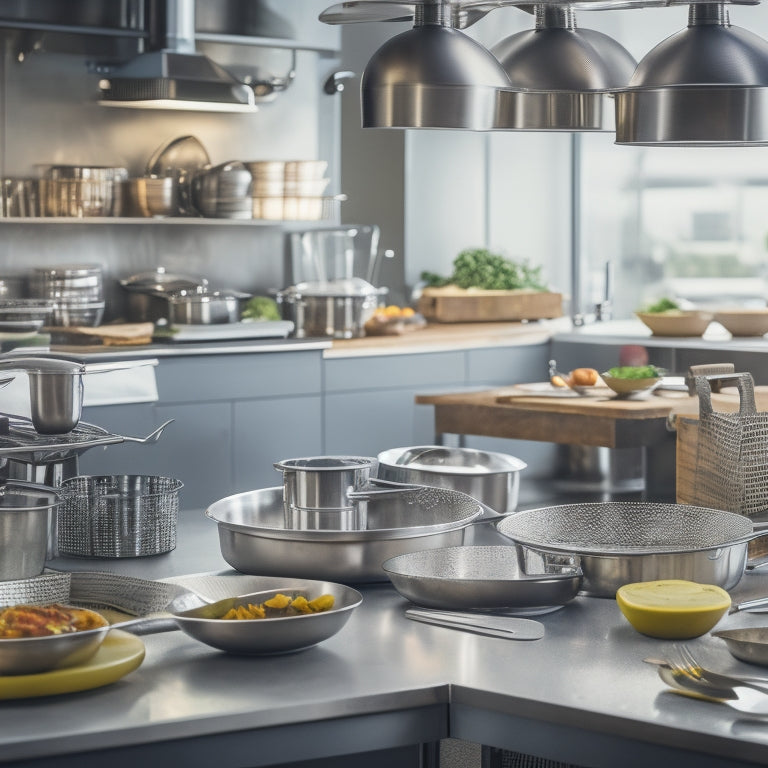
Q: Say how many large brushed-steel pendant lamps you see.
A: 3